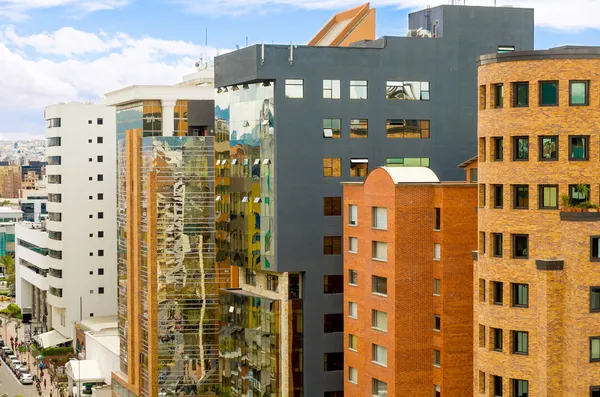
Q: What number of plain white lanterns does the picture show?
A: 0